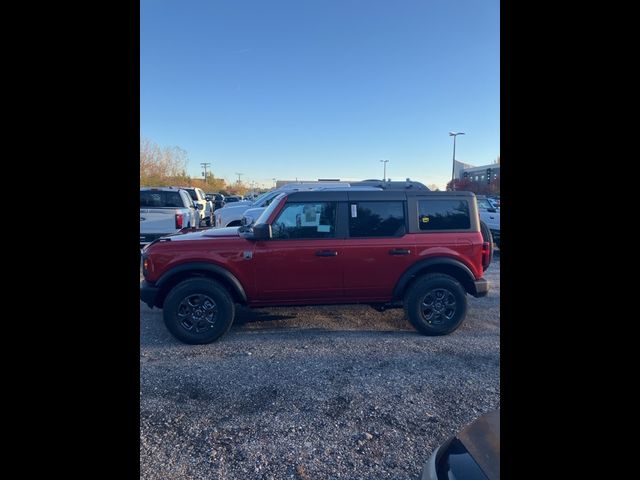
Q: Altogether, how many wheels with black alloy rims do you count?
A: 2